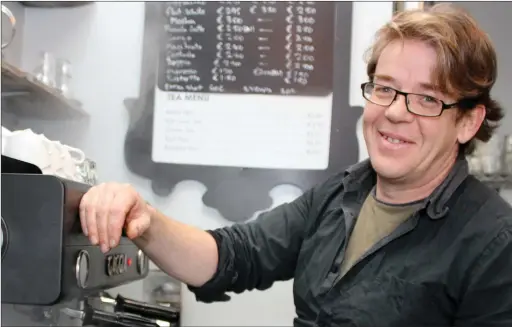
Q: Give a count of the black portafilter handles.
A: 2